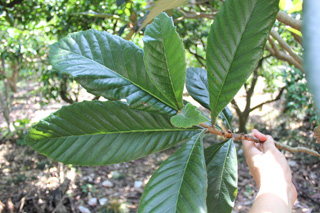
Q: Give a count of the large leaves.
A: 7